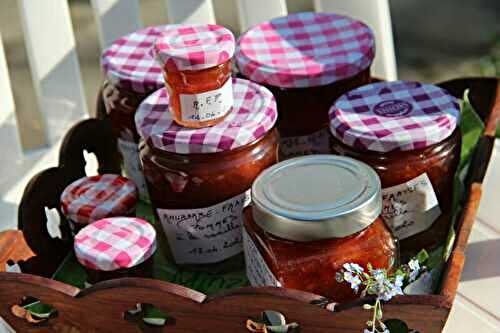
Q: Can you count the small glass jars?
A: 3